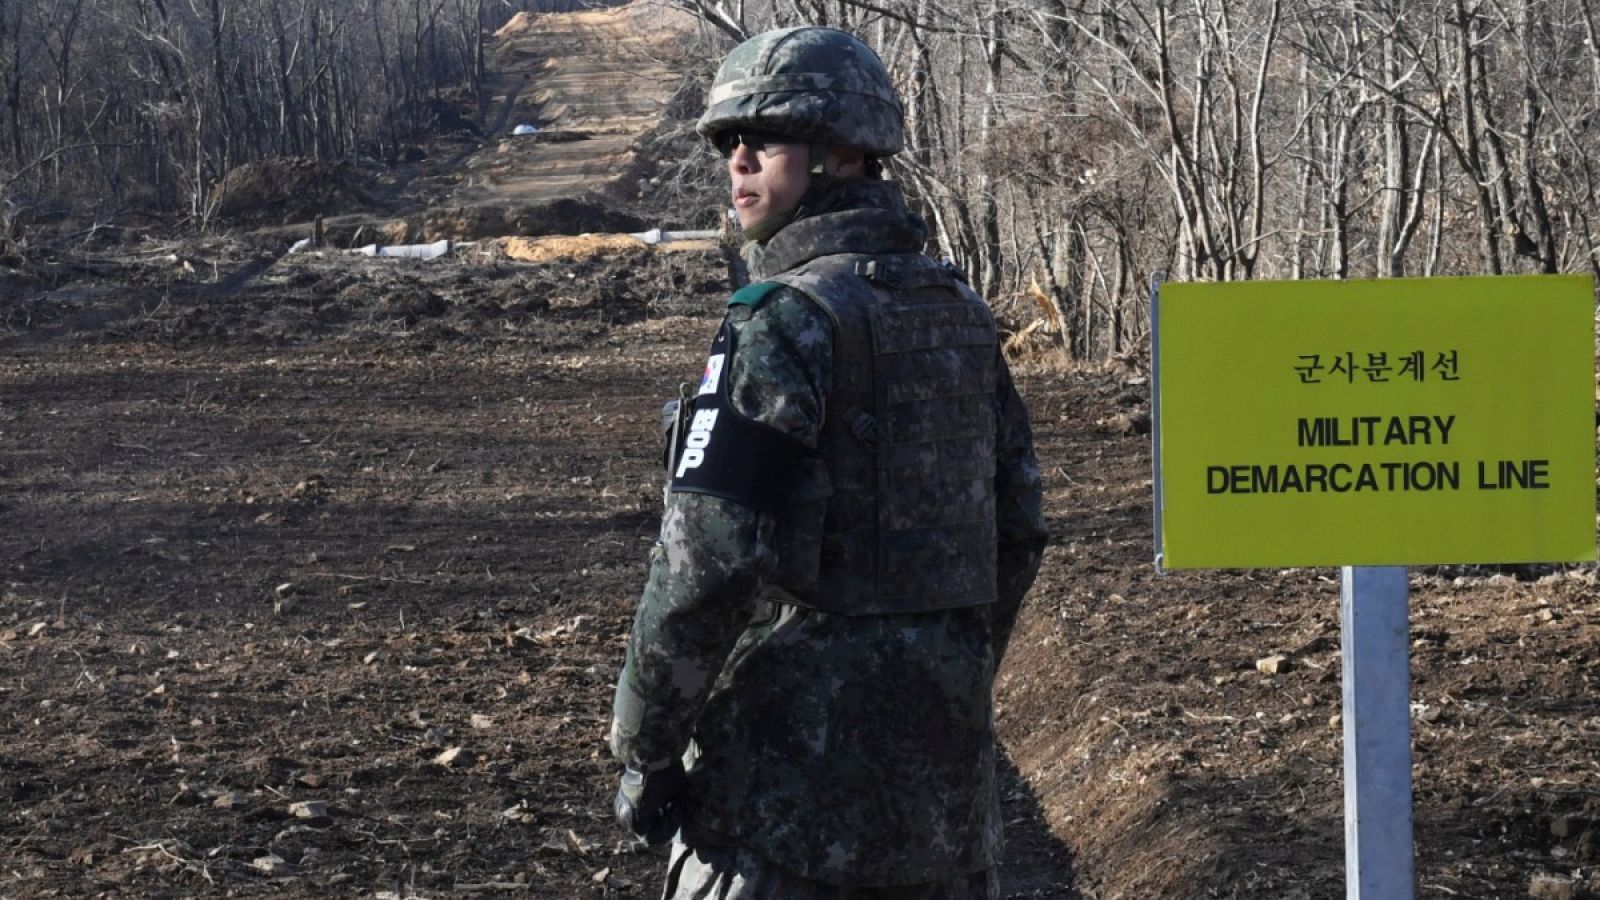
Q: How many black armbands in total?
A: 1